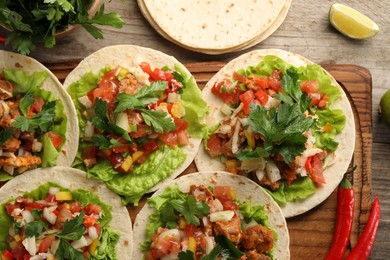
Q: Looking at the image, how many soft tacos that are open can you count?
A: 5